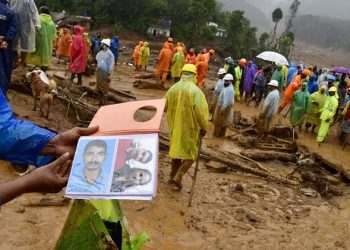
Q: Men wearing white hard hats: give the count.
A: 4